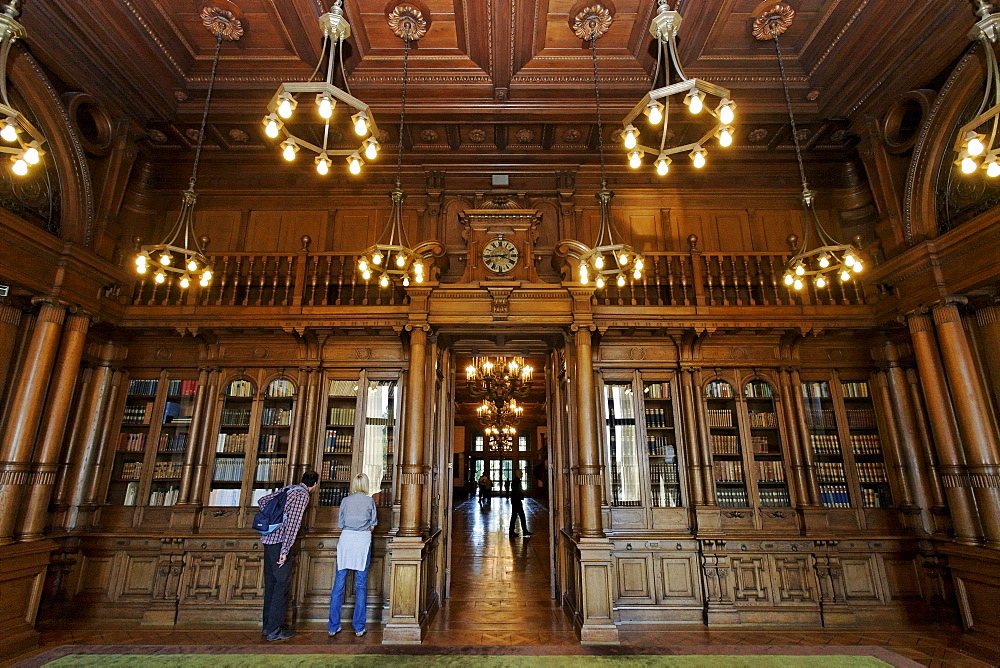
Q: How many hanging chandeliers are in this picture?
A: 11